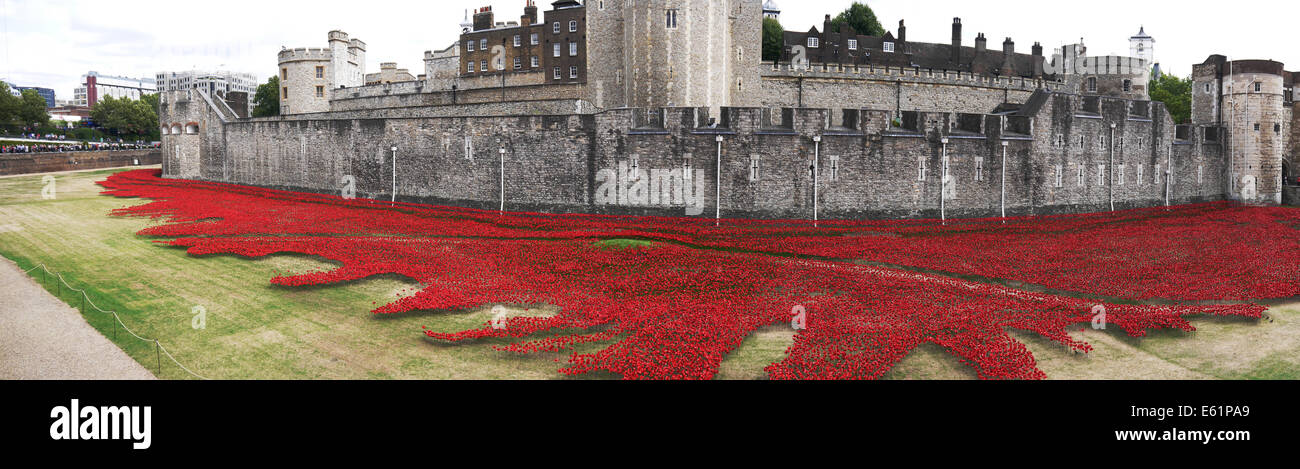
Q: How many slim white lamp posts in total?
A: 8